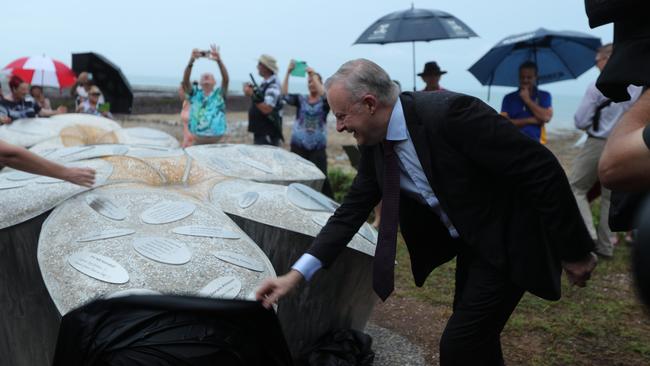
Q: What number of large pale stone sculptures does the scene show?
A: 2